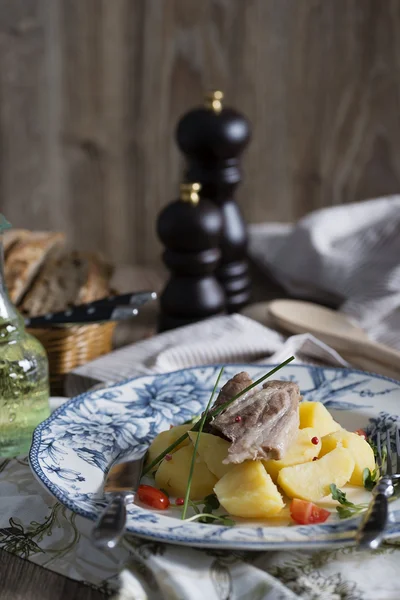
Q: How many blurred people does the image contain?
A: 0